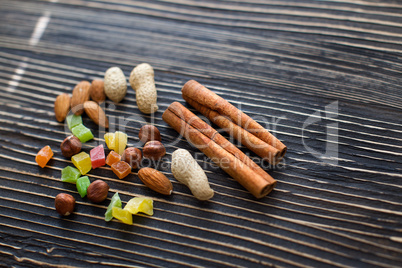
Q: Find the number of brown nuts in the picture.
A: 11